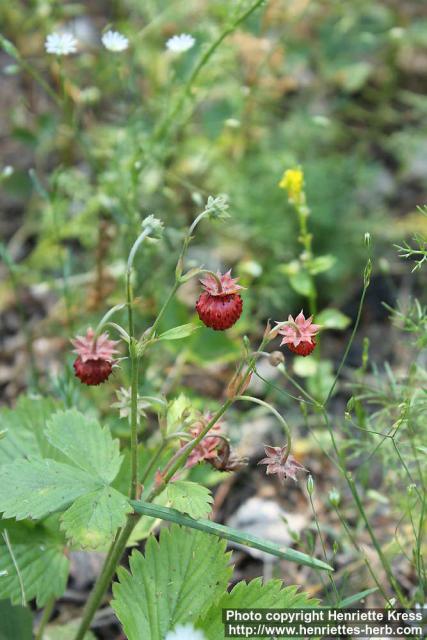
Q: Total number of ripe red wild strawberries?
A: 3